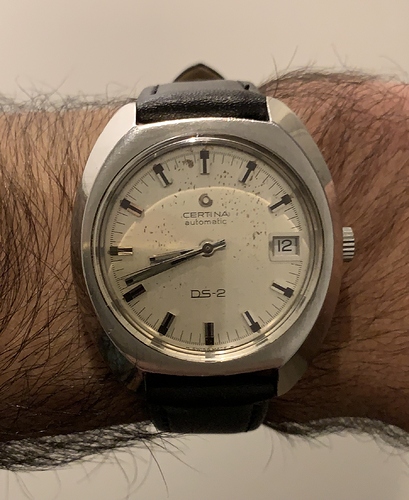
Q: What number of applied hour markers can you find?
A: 11